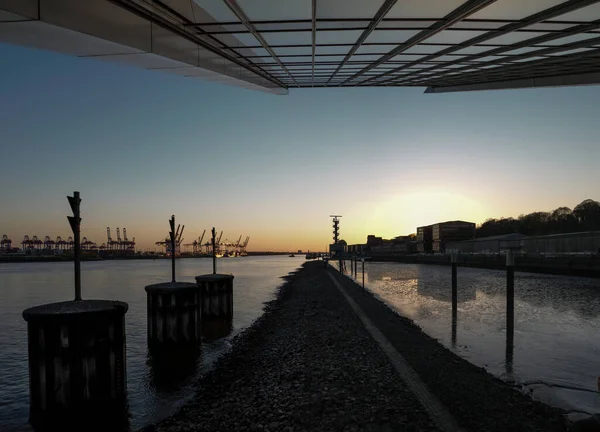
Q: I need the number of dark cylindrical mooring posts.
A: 3